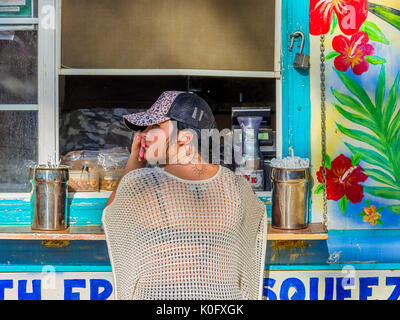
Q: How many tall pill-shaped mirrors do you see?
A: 0